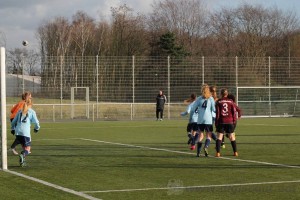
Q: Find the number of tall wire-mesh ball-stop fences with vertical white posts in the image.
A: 1